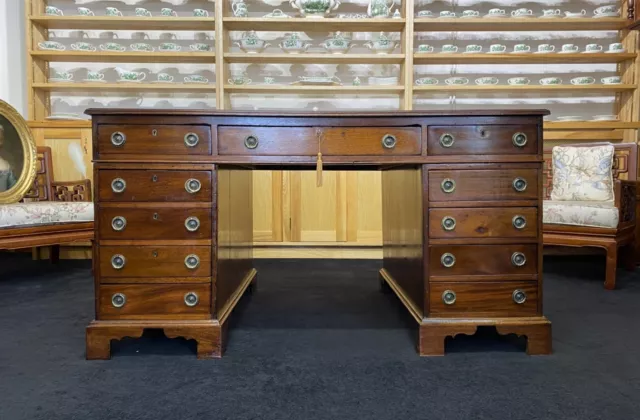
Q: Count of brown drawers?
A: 11